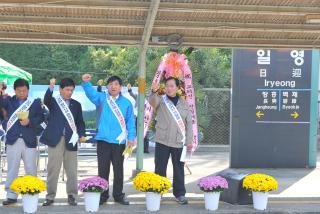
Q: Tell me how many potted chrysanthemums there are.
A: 5